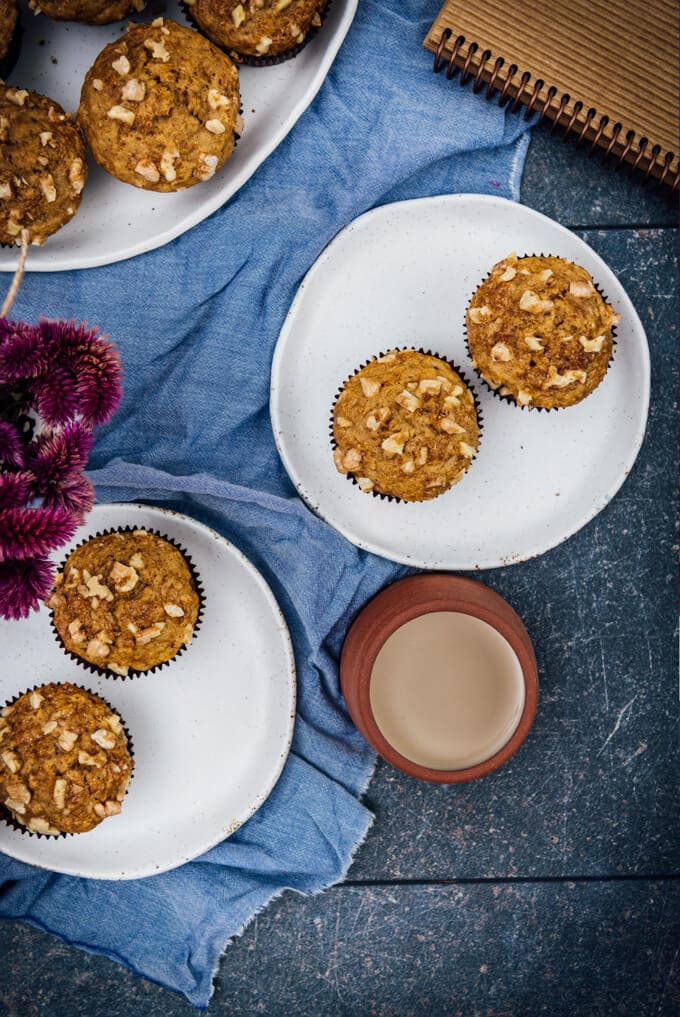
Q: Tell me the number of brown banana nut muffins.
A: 9